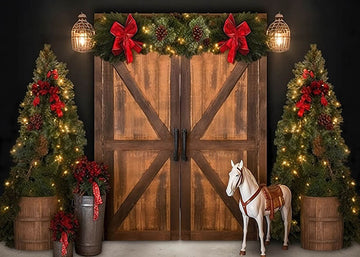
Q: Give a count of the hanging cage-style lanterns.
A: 2